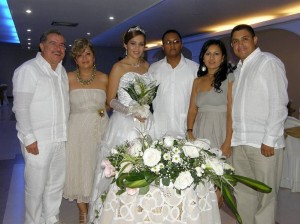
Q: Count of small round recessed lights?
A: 8